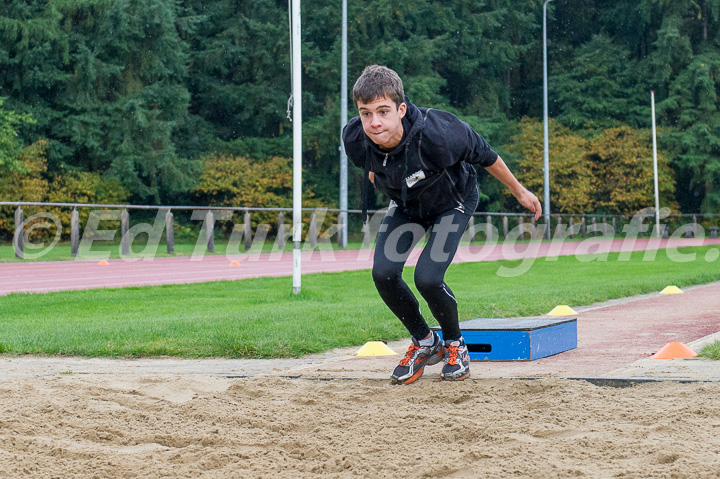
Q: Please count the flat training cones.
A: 6